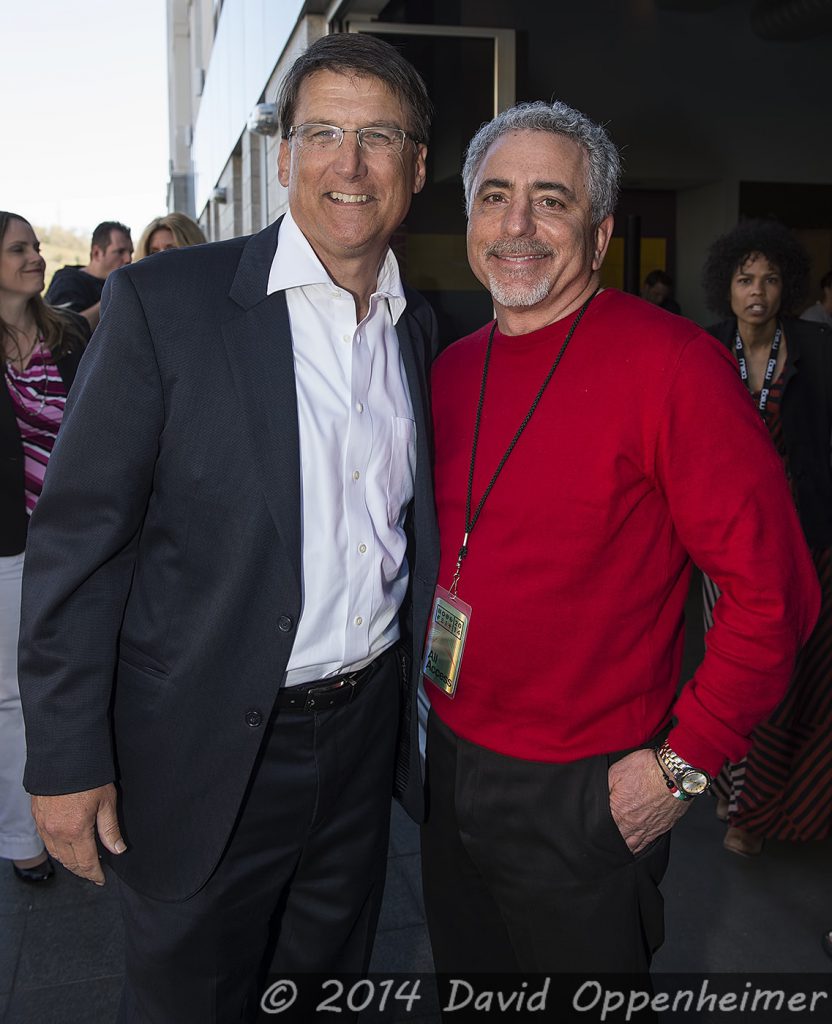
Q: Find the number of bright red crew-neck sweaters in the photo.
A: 1